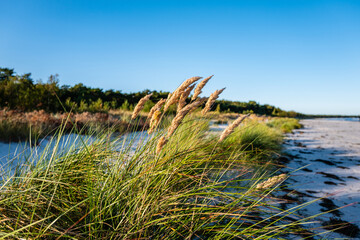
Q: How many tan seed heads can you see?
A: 11